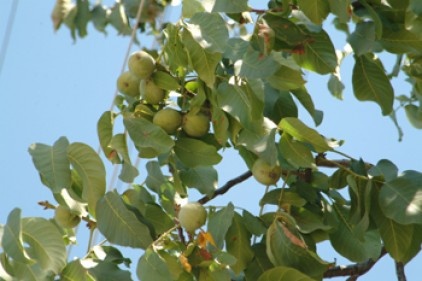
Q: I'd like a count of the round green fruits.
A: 8